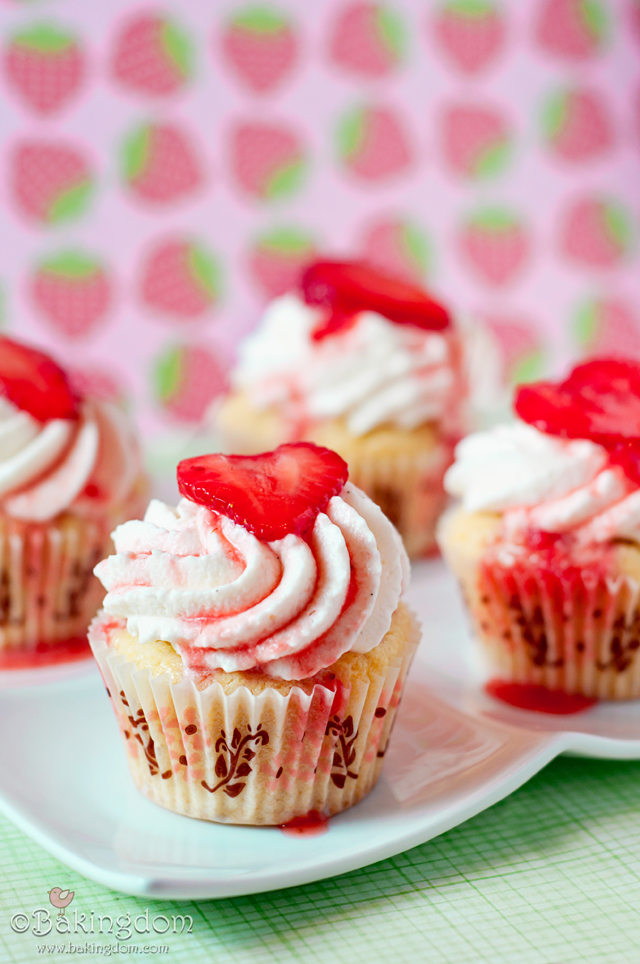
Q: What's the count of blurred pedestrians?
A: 0